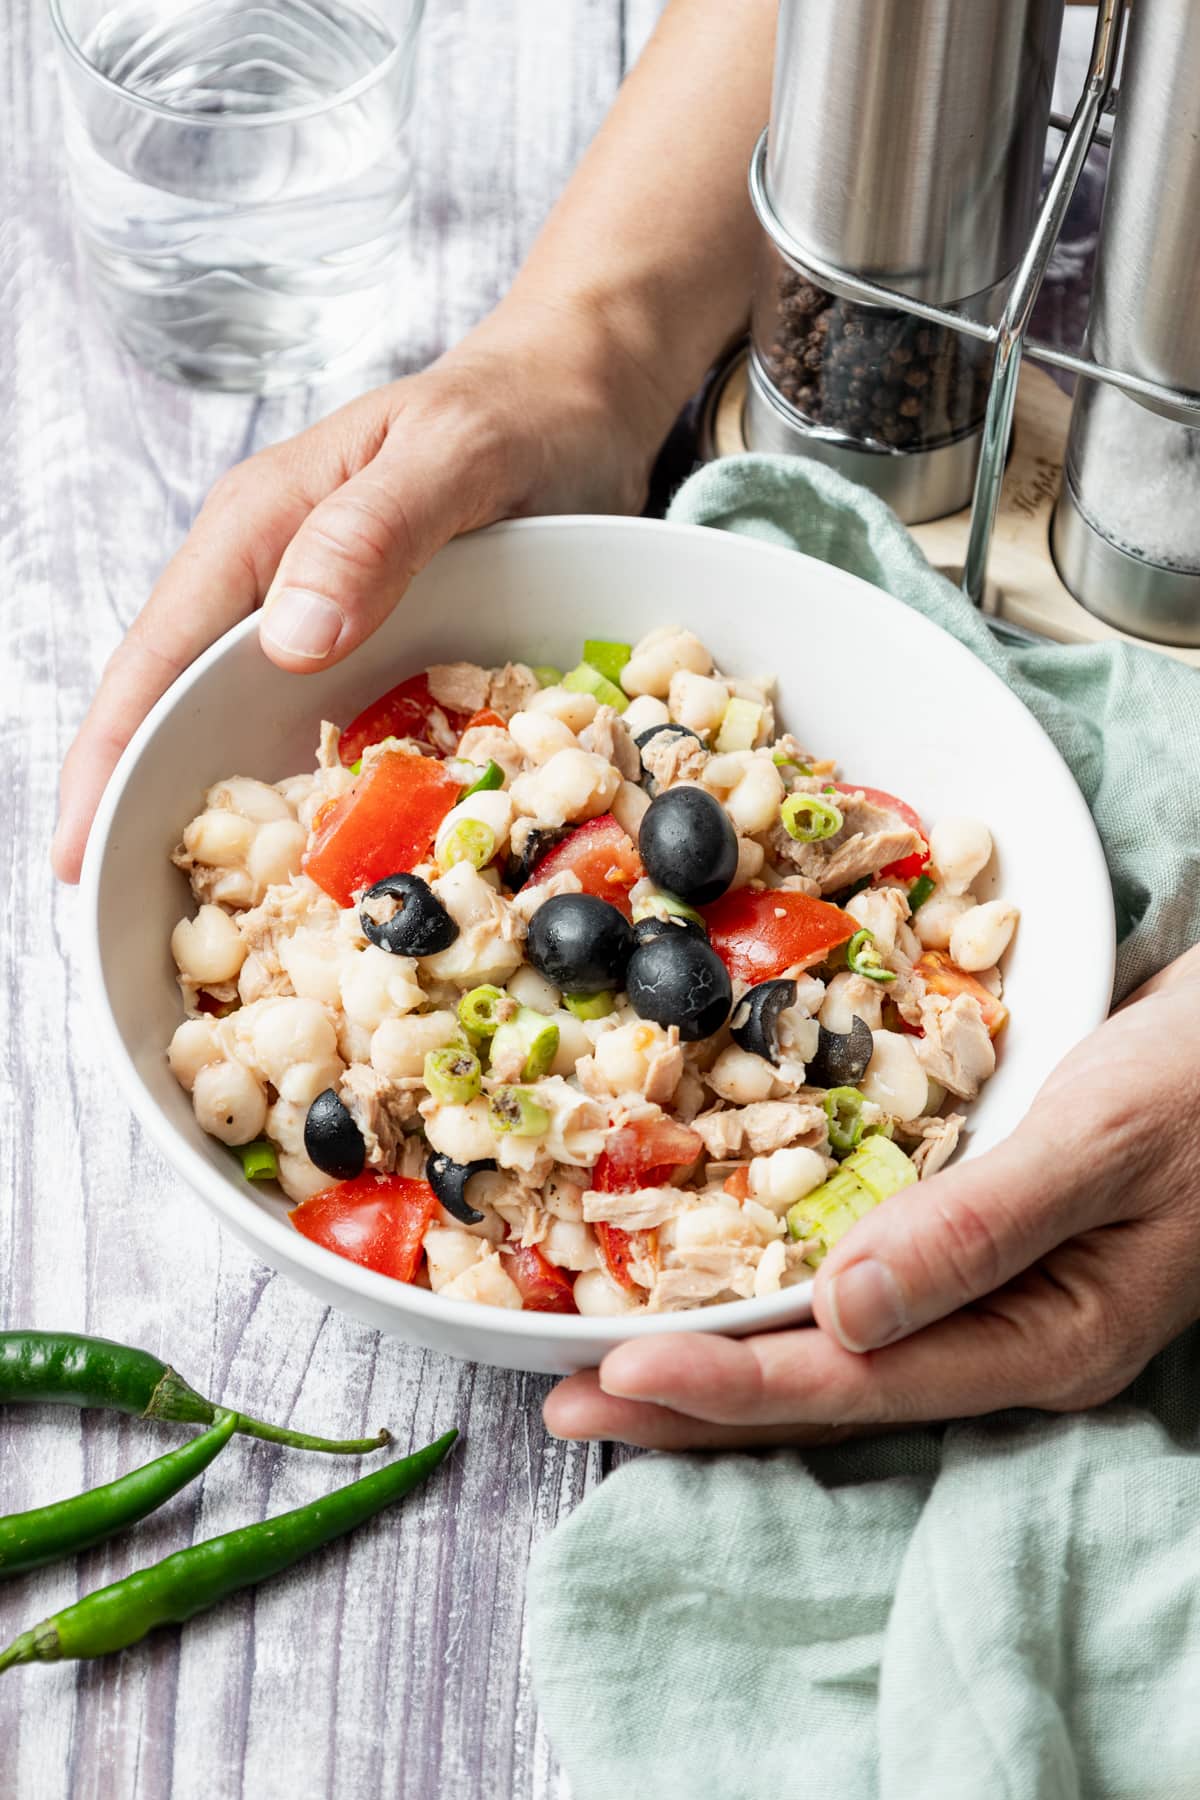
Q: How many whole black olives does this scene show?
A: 3